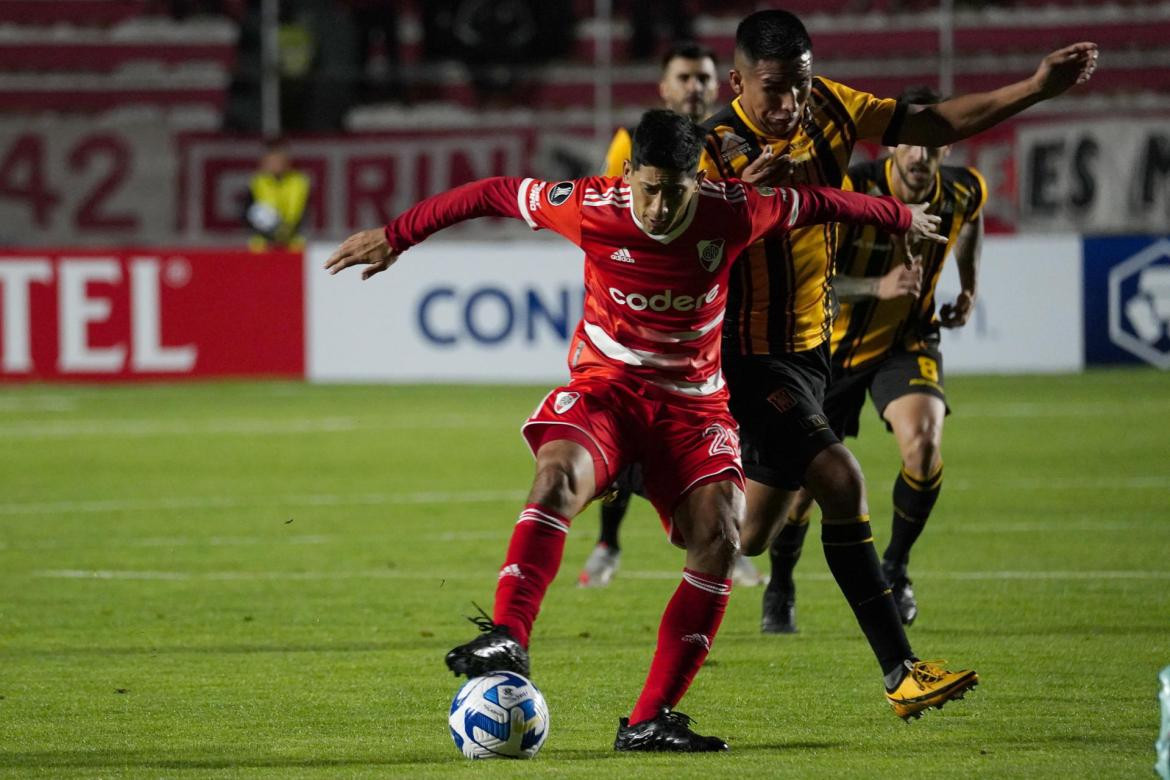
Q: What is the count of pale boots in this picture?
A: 2